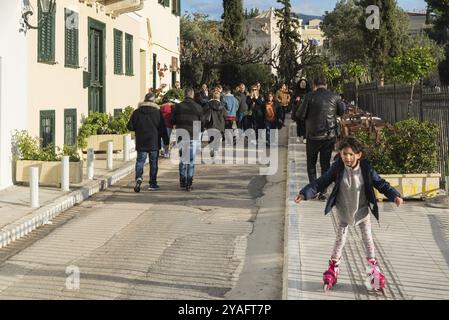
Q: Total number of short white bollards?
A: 5